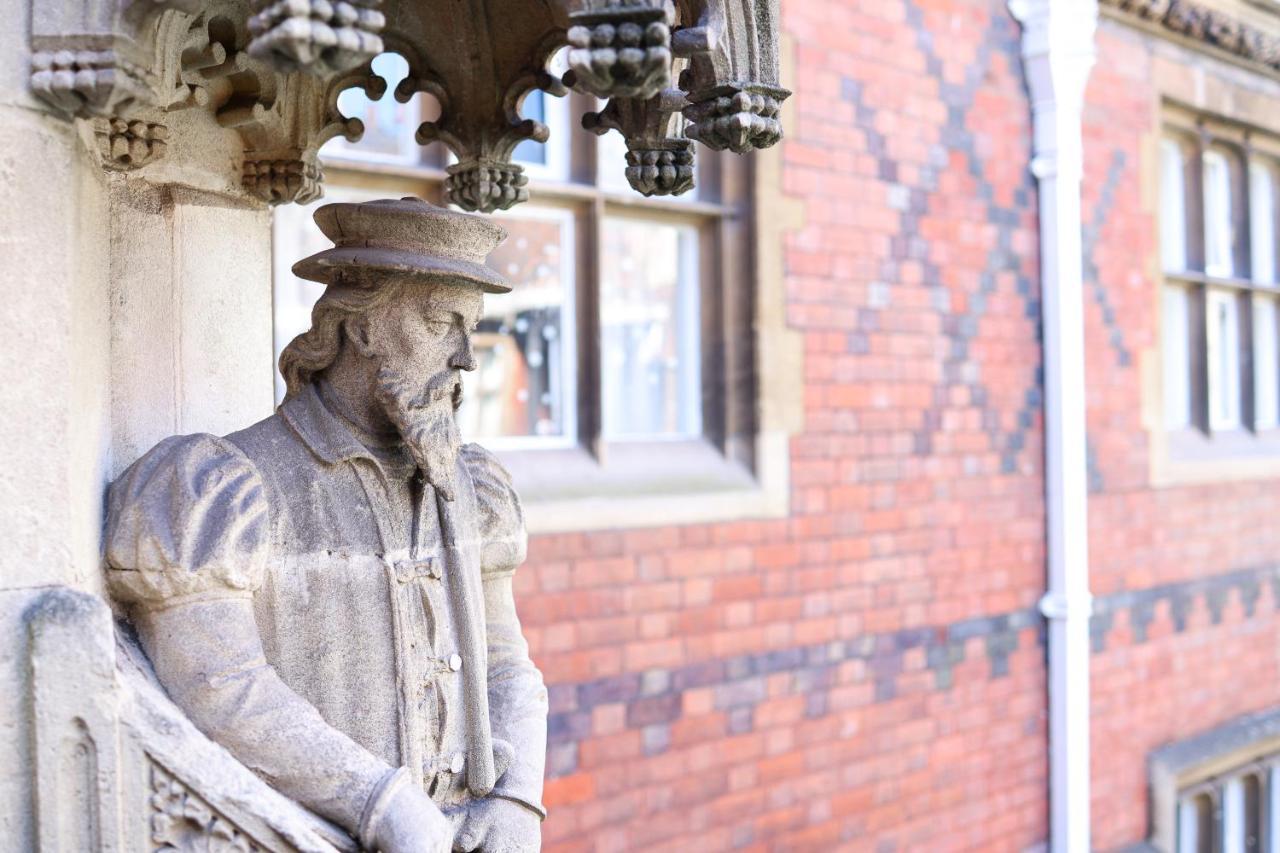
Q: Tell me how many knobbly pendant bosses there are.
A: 8